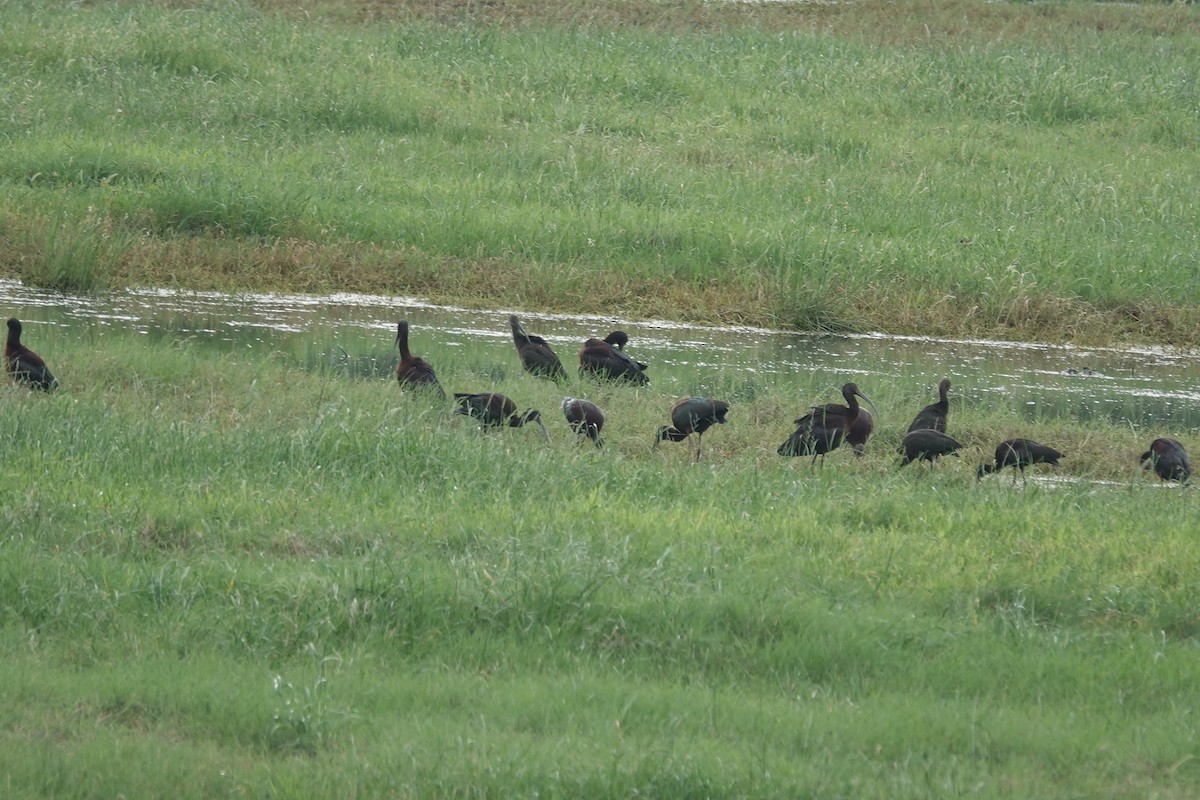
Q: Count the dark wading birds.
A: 13